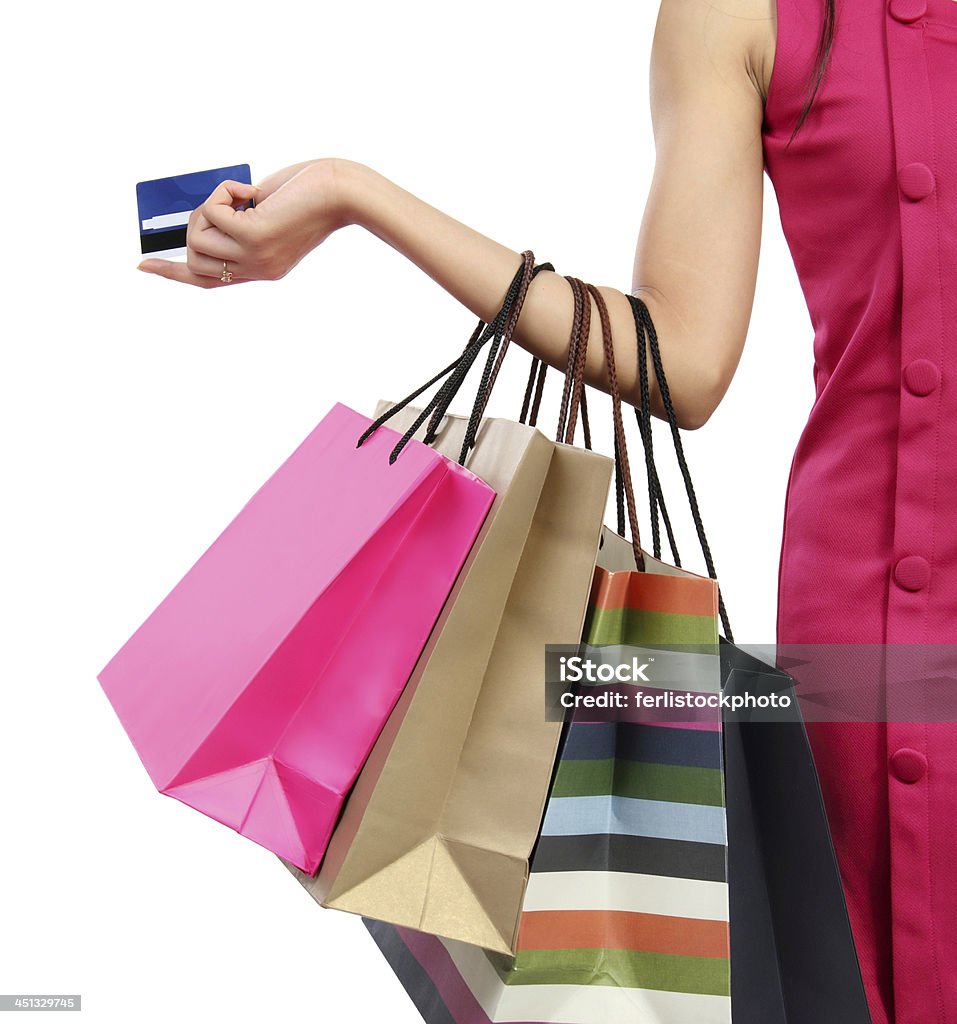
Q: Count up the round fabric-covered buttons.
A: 5